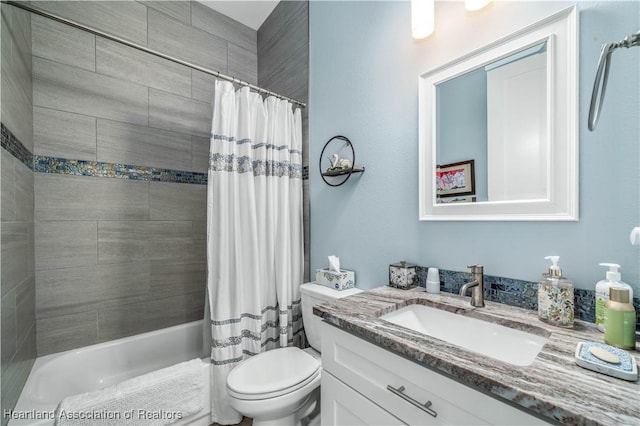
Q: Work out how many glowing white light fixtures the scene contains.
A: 2